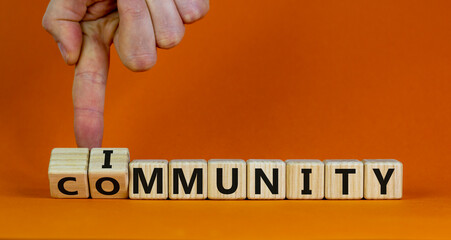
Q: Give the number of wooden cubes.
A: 9